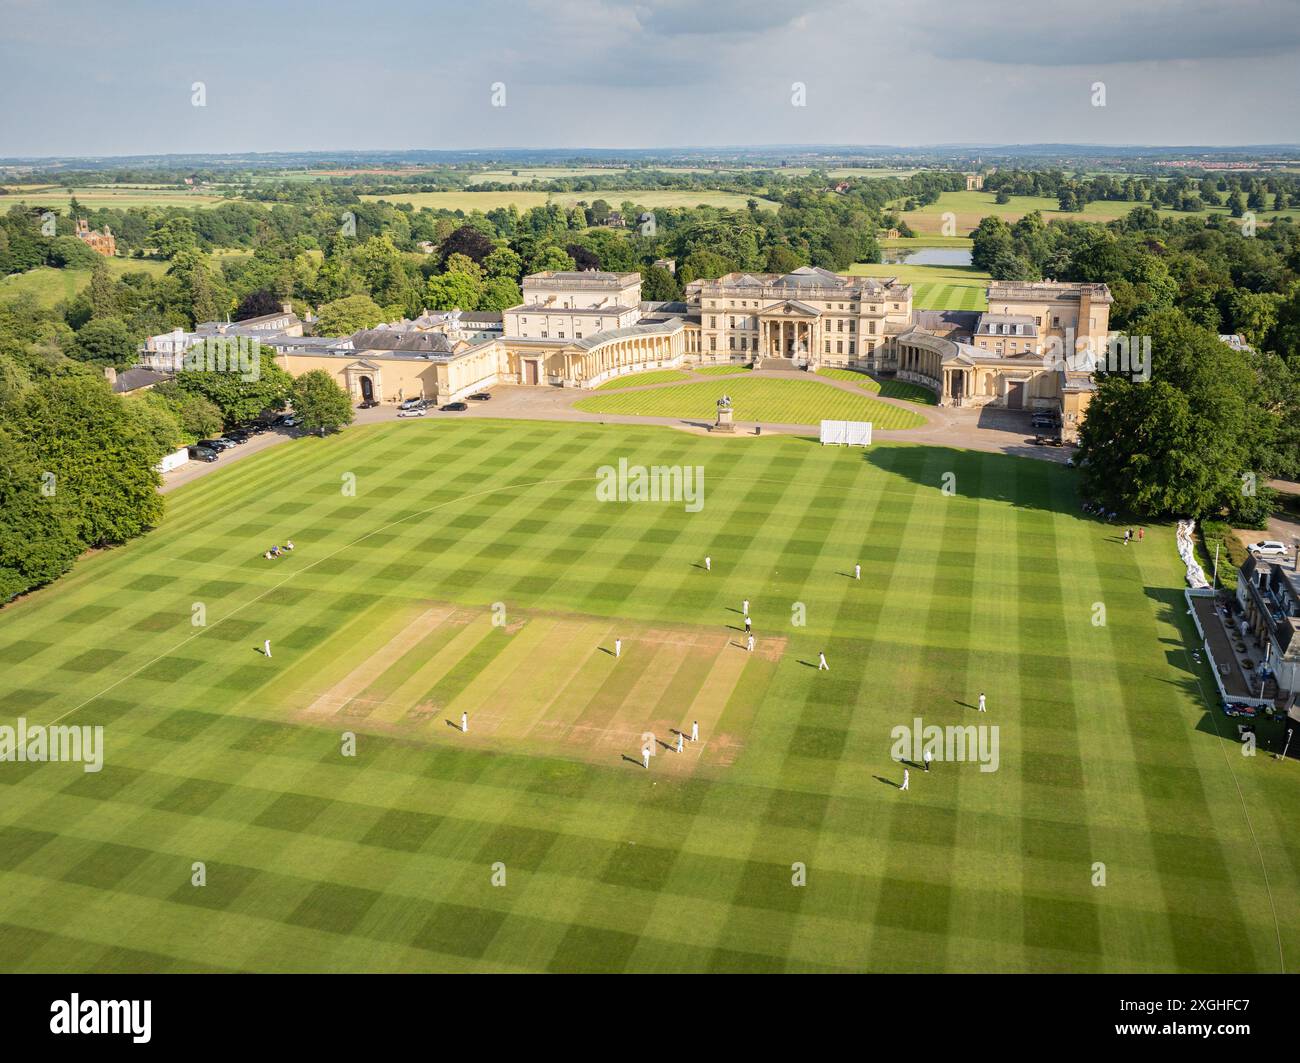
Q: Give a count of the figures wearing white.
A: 15